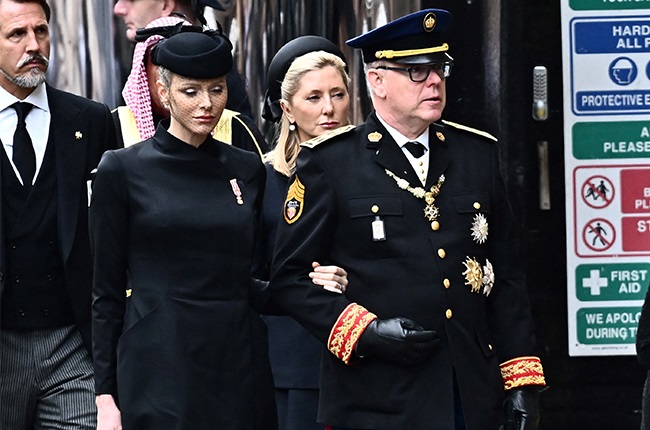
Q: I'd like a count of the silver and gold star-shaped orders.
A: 3